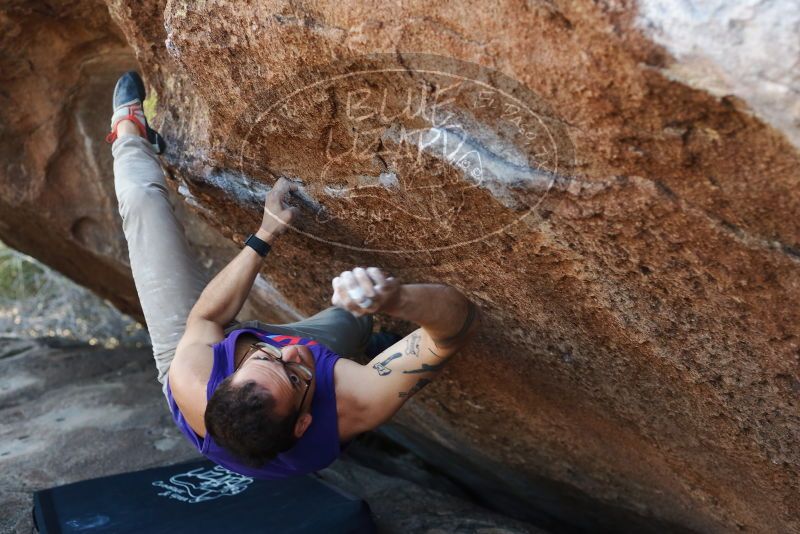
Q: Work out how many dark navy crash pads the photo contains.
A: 1